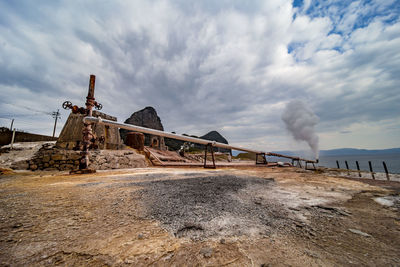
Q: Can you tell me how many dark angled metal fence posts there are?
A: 5